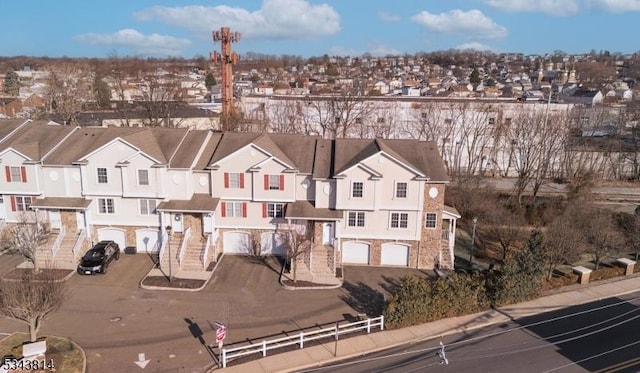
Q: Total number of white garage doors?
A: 6